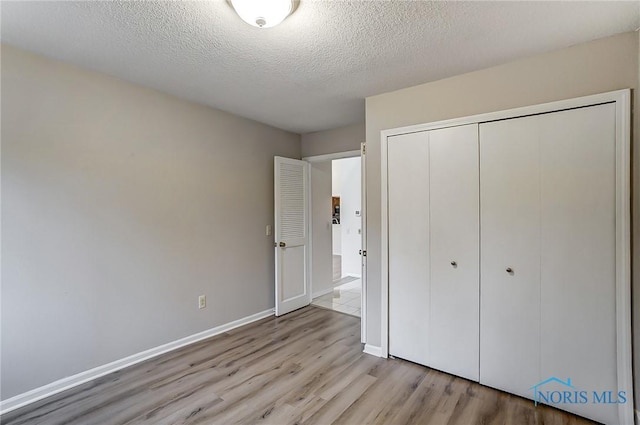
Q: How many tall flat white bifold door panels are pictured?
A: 4